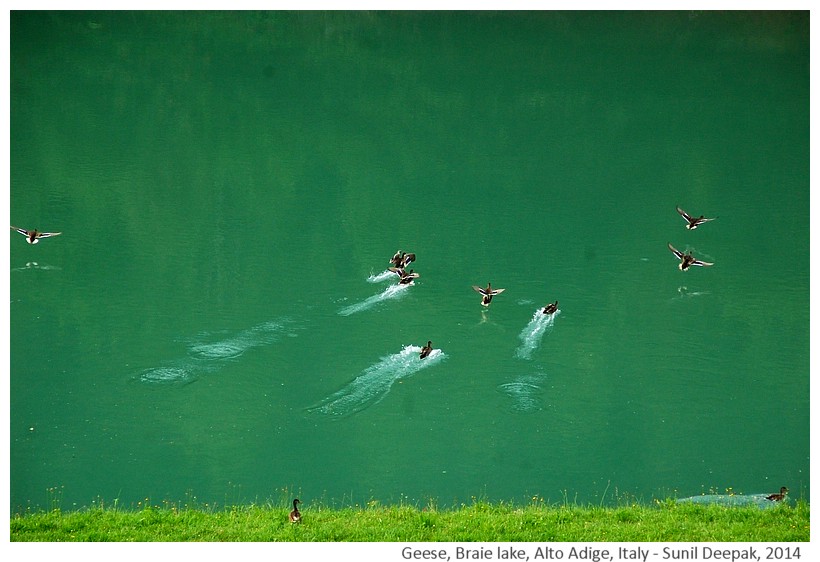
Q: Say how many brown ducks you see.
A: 10